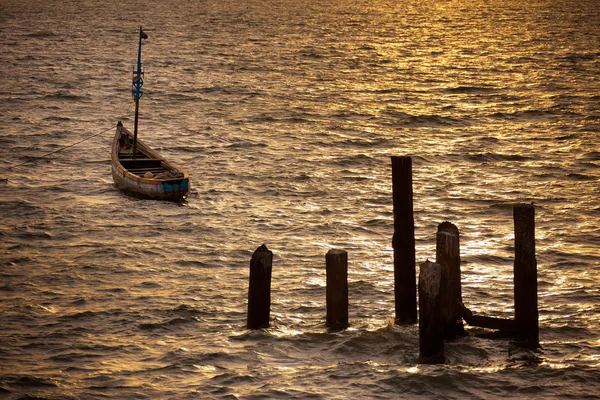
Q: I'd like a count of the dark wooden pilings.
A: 6